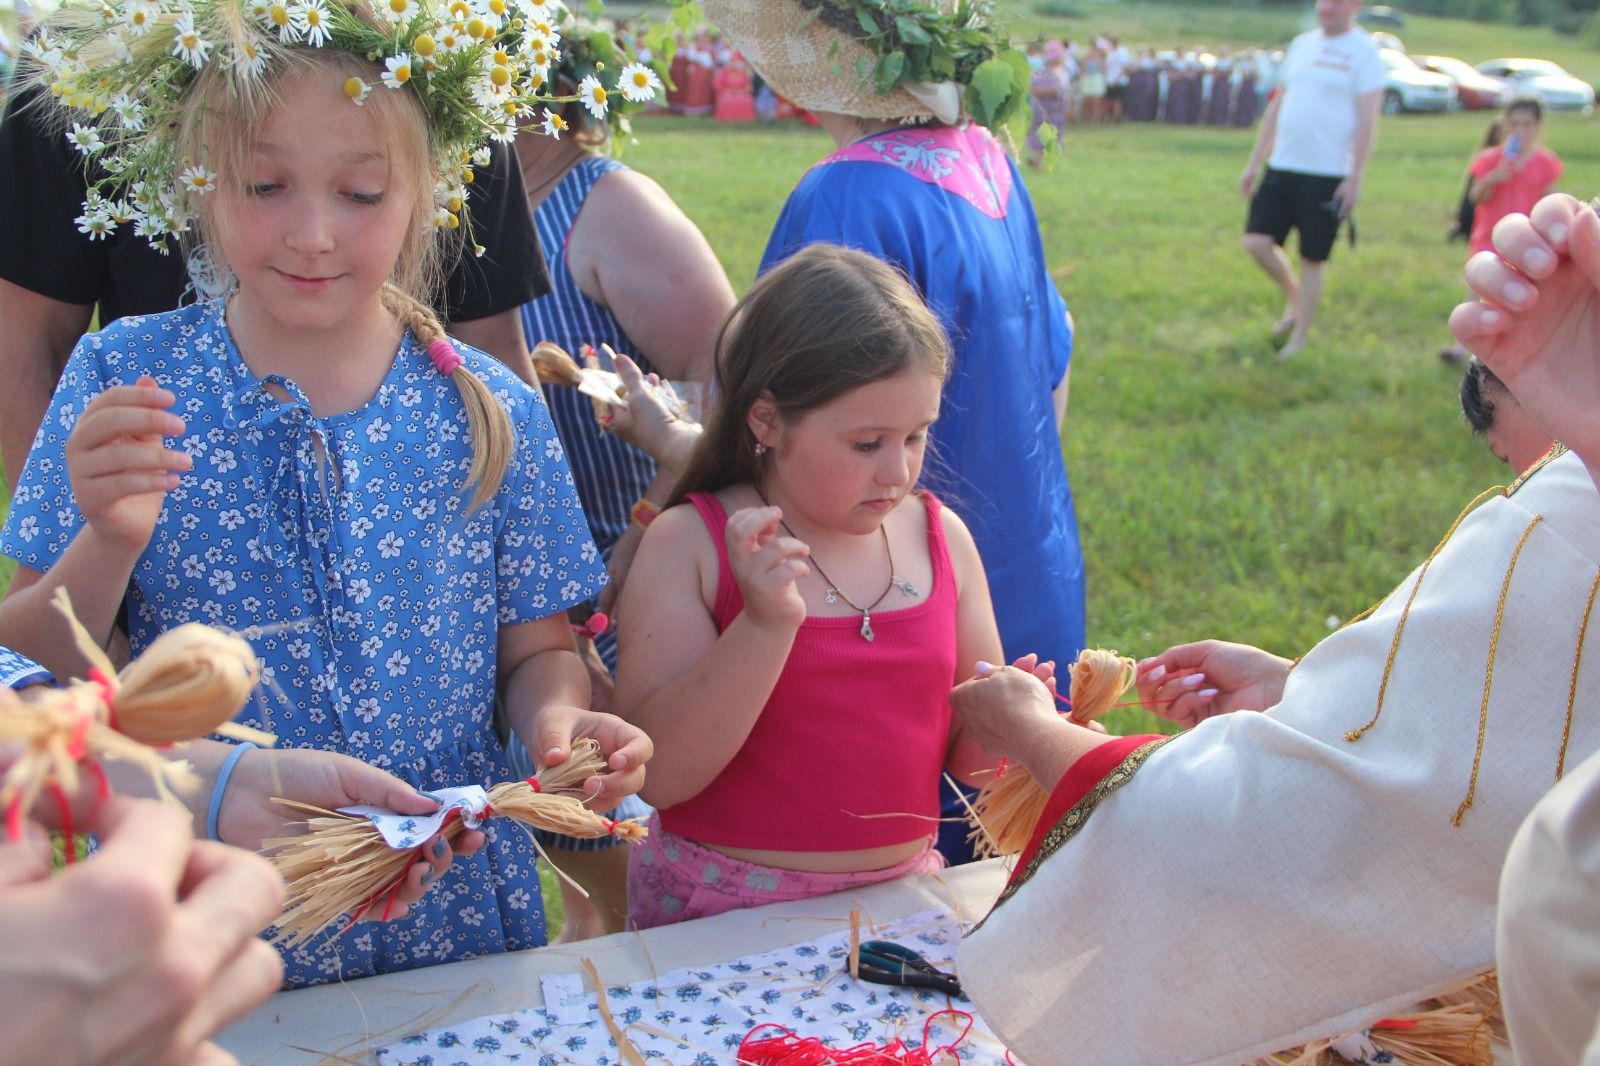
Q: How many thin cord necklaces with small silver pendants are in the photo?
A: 1